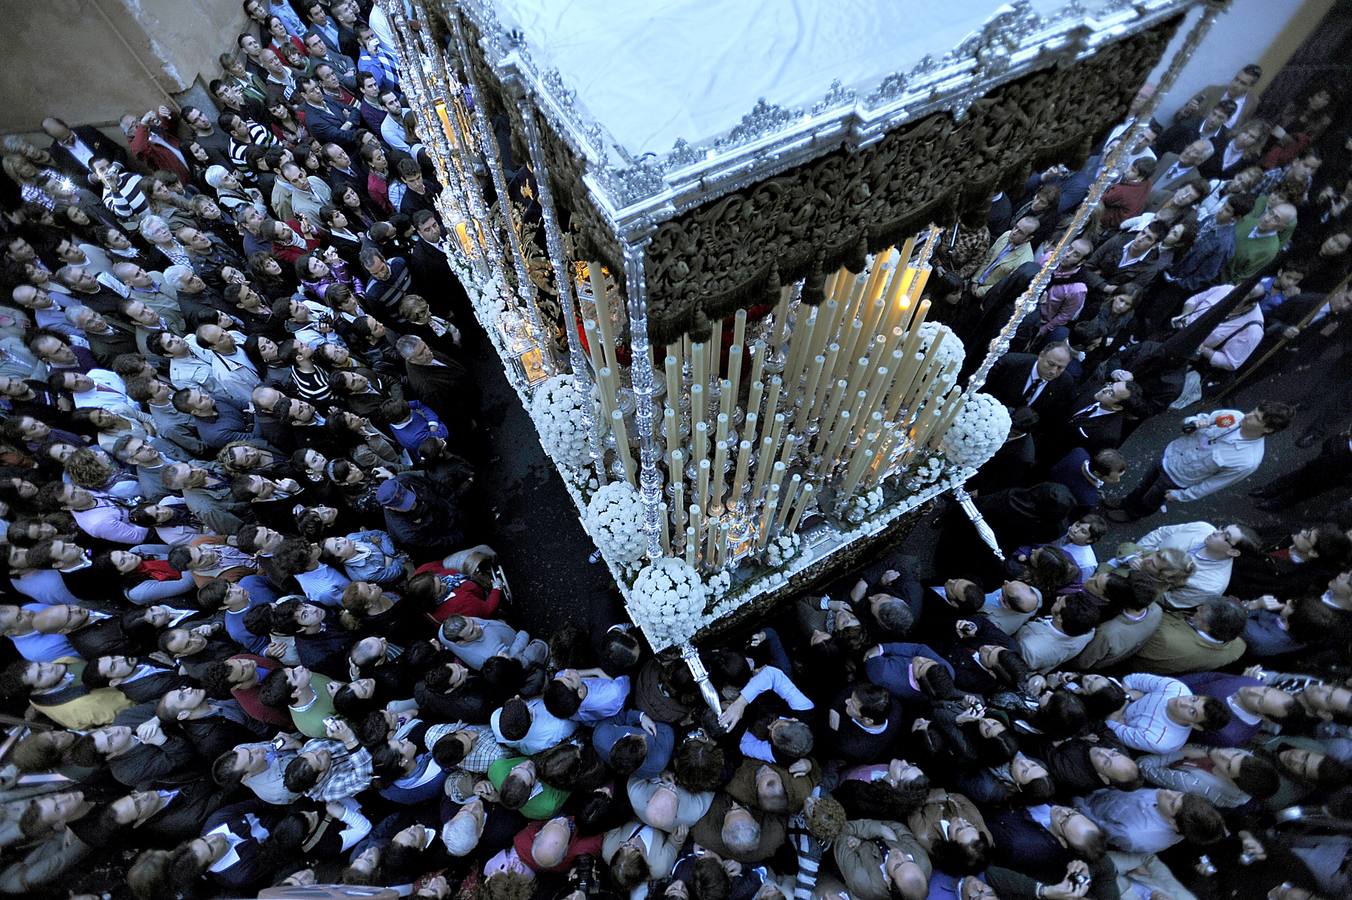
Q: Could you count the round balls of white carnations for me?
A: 5